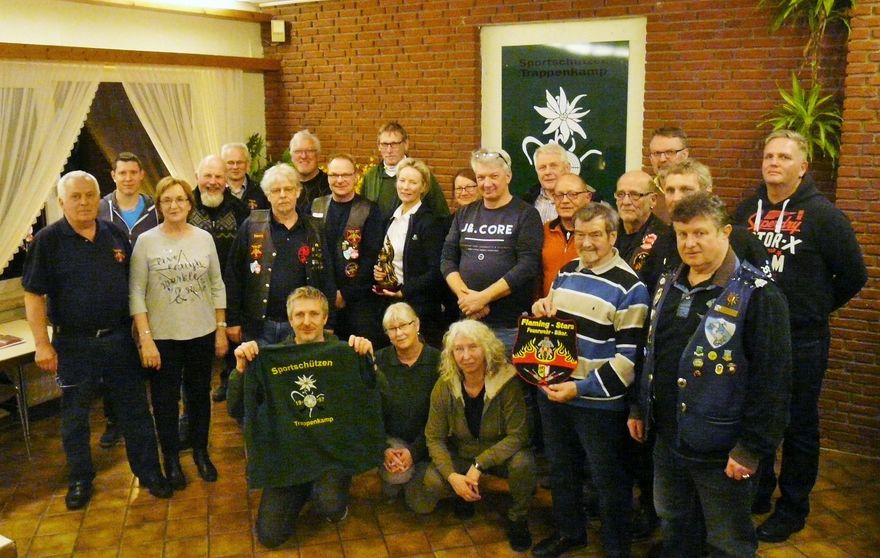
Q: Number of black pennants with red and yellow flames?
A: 1